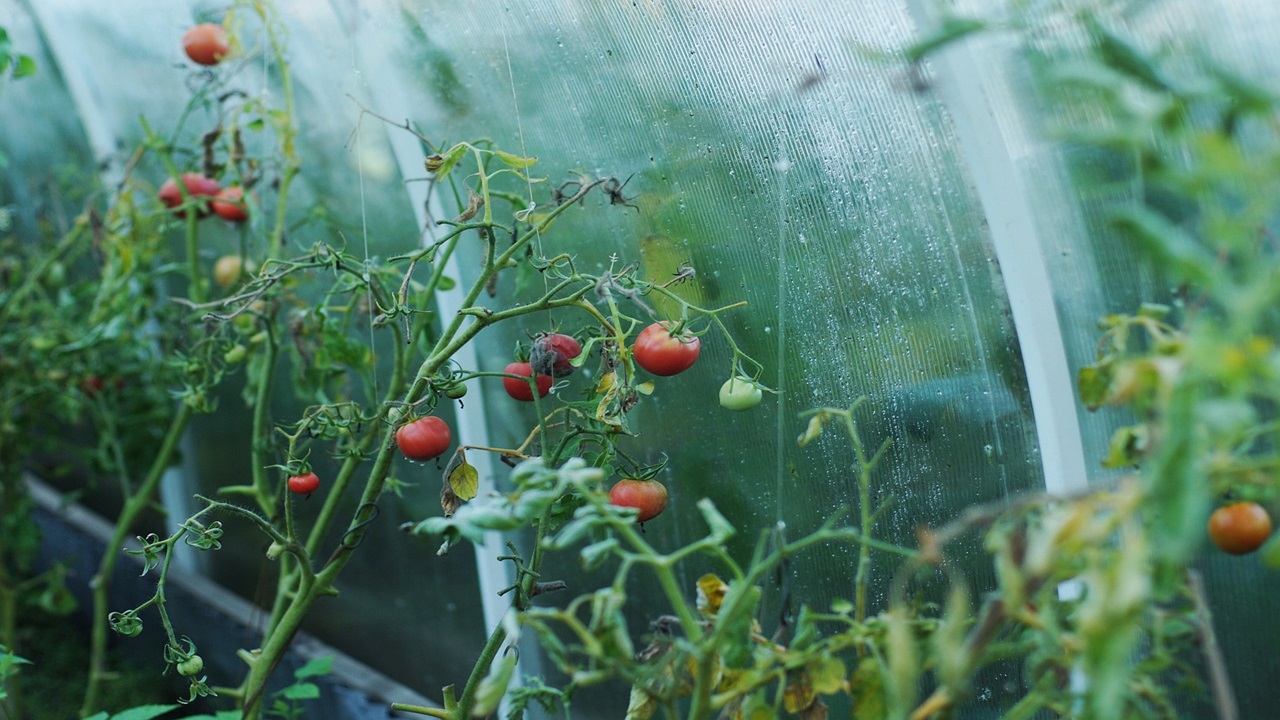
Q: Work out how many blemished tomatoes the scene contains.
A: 1